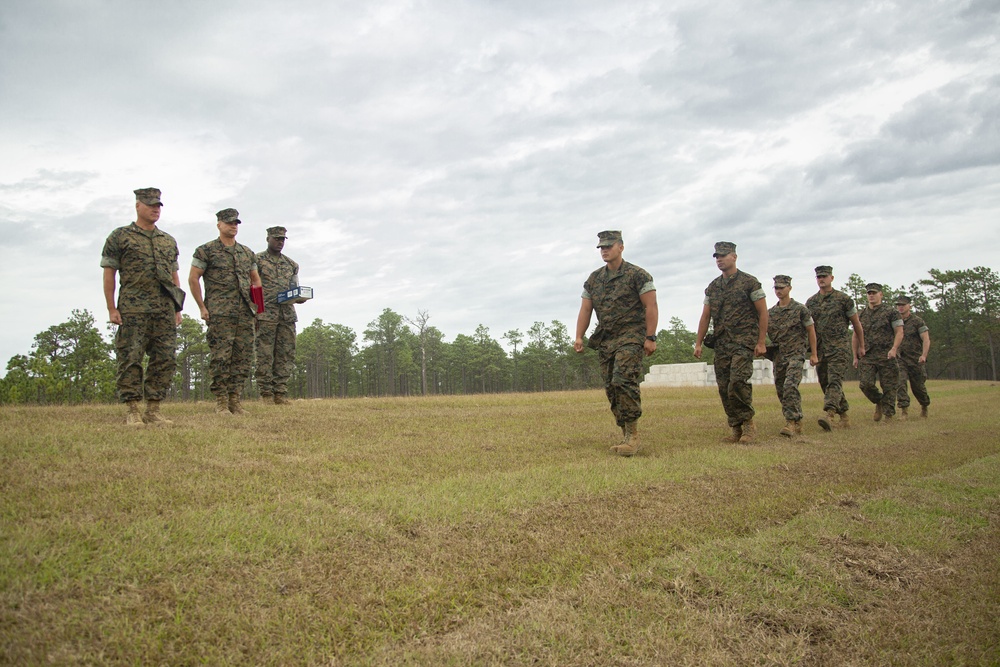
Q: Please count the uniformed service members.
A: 9